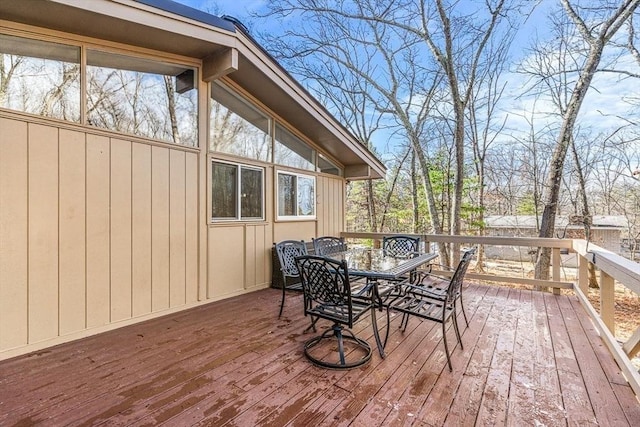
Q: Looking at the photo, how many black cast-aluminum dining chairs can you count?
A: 6